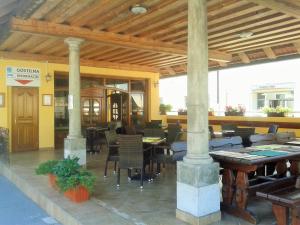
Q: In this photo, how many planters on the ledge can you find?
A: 5